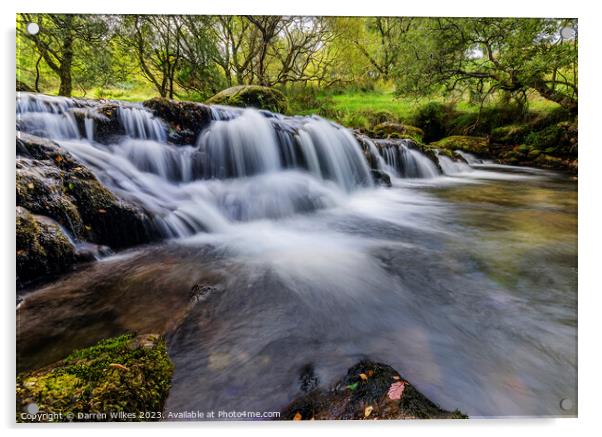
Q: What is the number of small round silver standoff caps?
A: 4